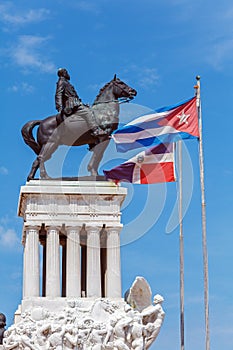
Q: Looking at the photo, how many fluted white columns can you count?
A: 5